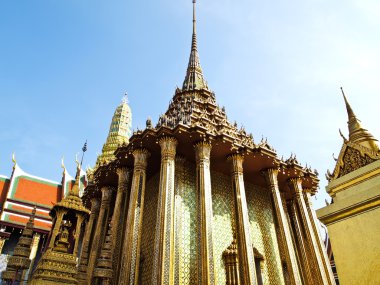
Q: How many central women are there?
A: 0